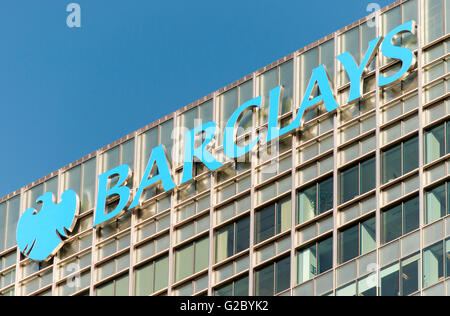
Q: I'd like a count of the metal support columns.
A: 11